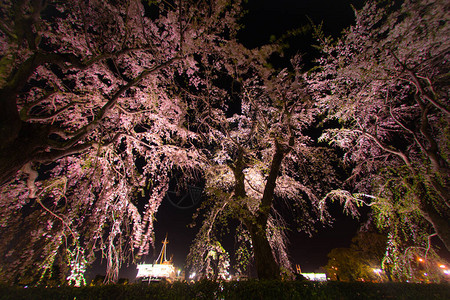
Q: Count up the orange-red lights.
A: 2